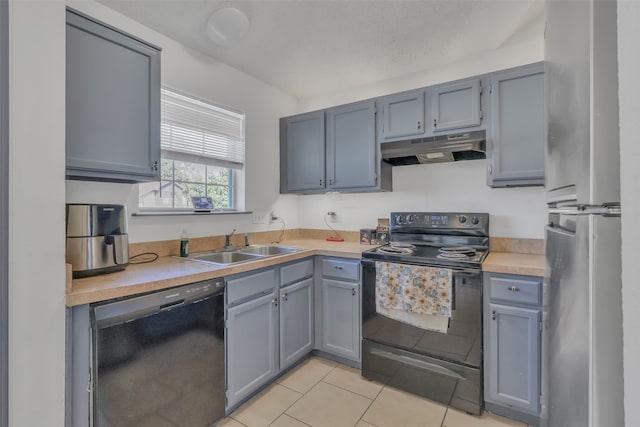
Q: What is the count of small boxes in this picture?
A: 2